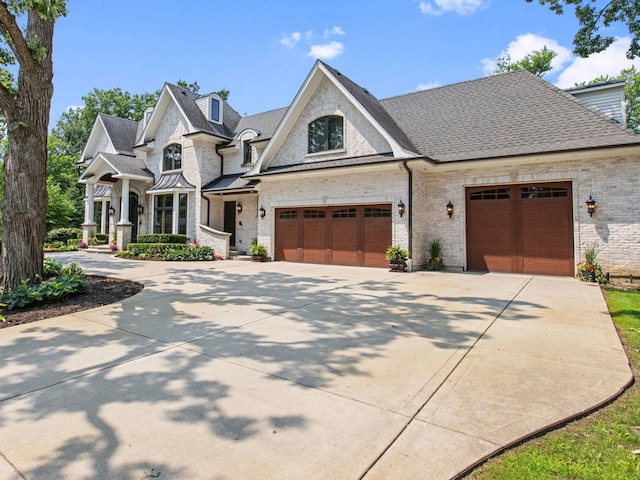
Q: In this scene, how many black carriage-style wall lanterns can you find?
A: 7